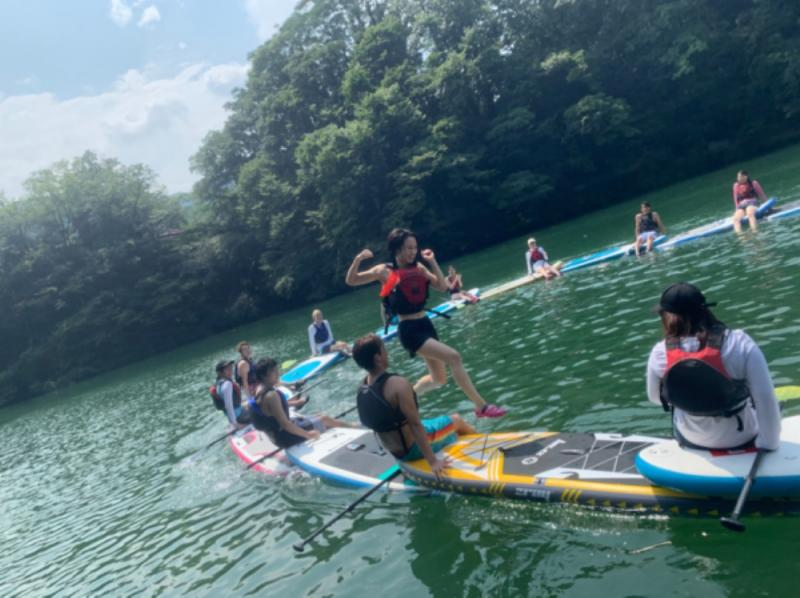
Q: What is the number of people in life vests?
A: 11